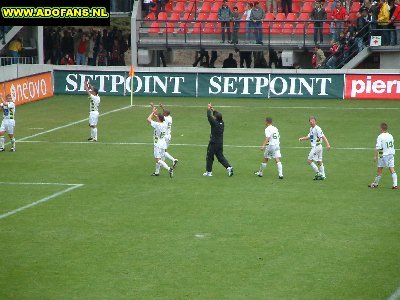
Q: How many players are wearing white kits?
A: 7